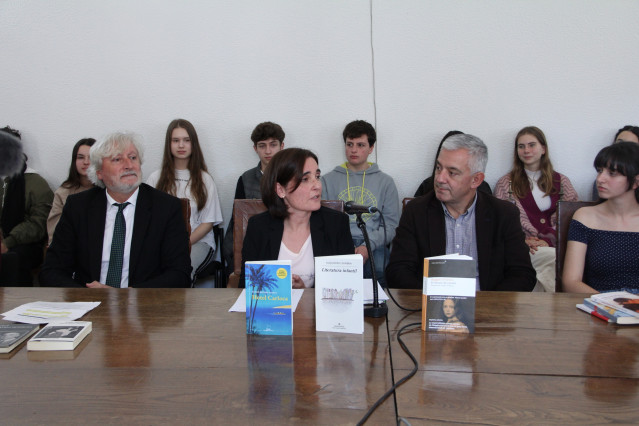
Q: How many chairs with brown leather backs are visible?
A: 4